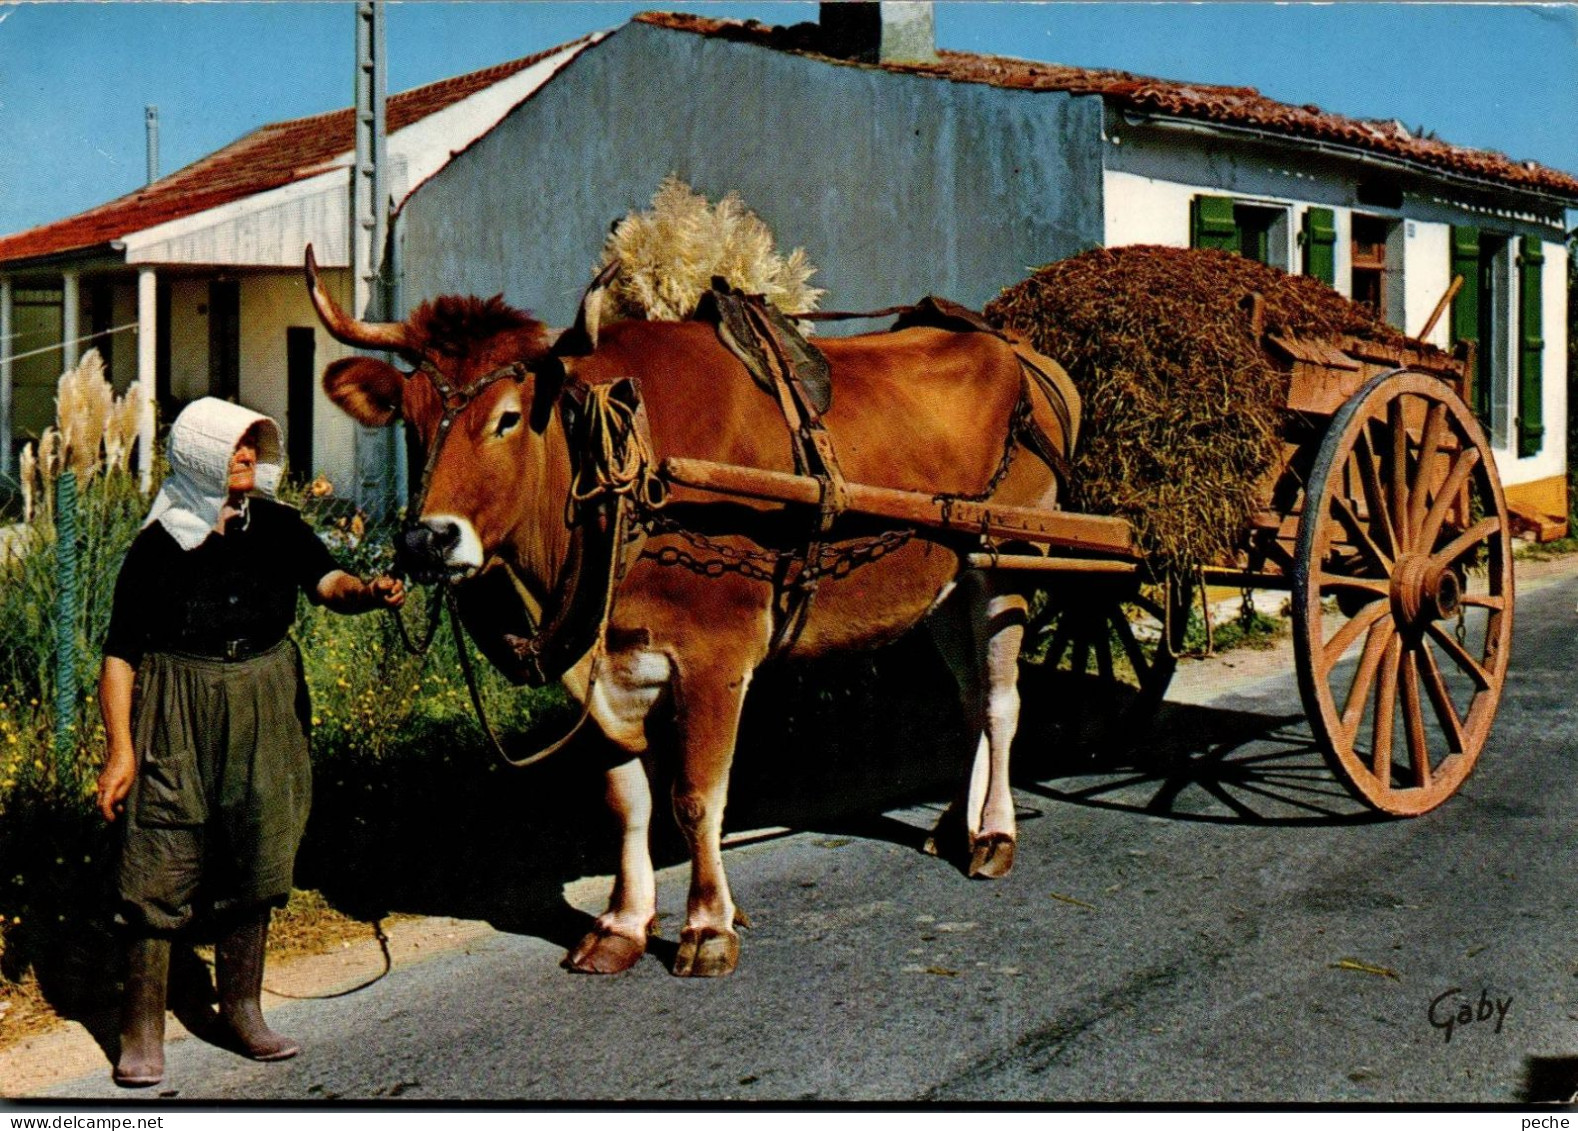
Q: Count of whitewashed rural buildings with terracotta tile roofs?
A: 2